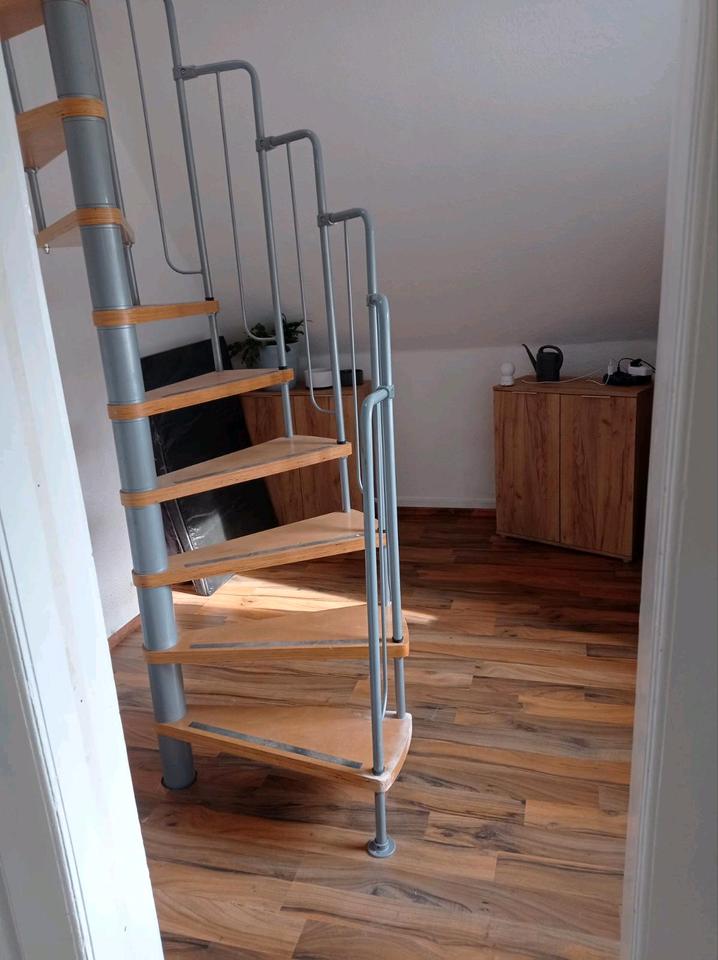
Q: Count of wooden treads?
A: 9